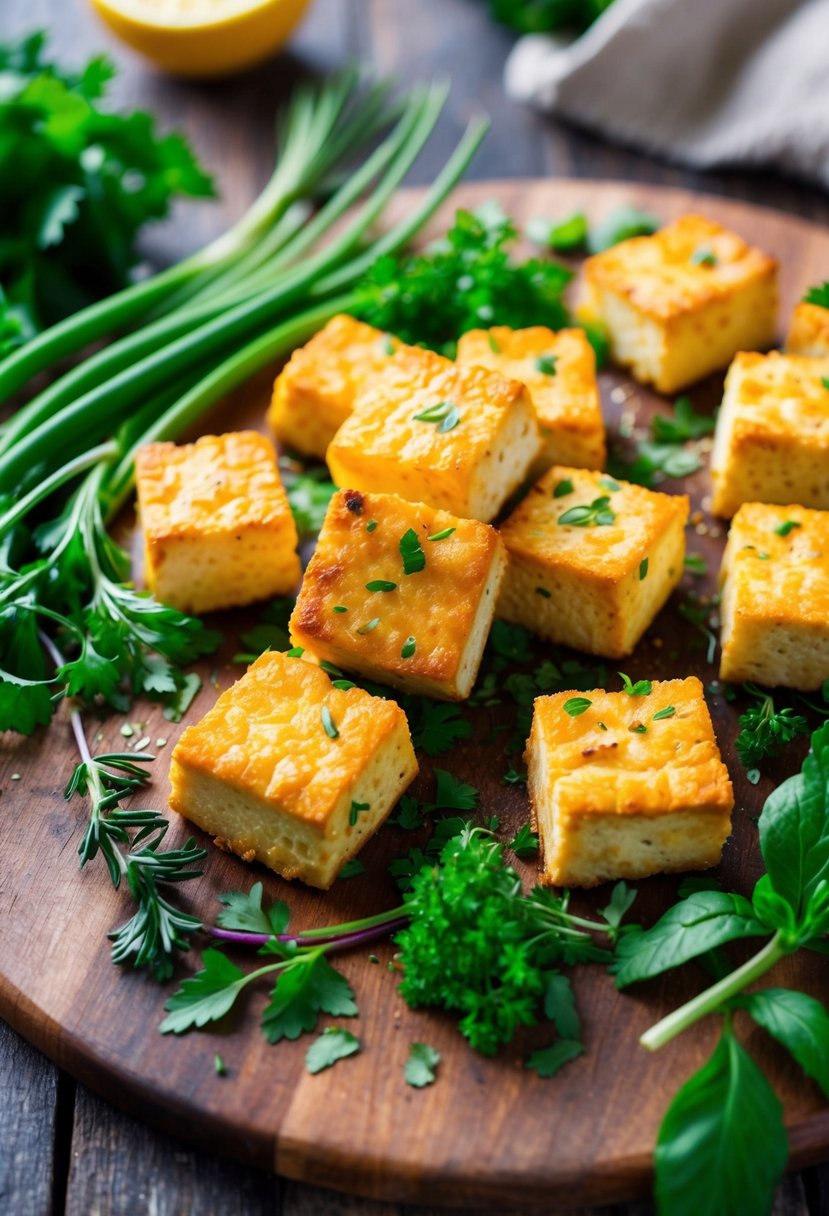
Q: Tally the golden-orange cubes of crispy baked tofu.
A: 12